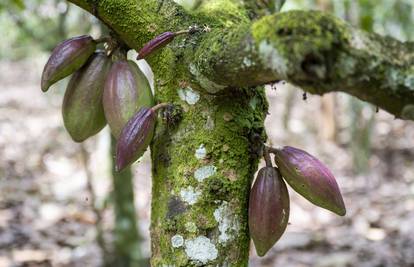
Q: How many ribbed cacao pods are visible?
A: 7